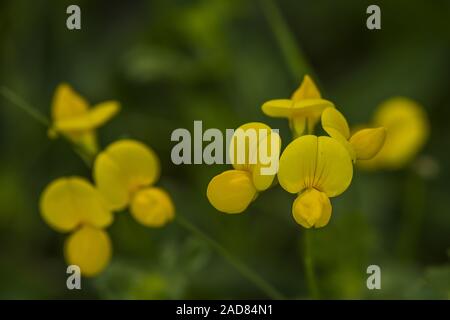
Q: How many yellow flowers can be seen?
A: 8